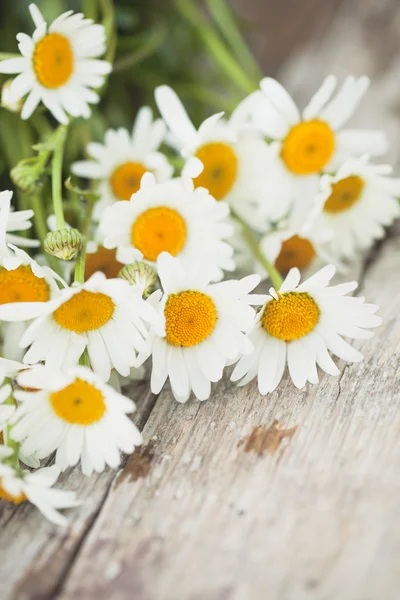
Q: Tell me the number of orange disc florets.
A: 14